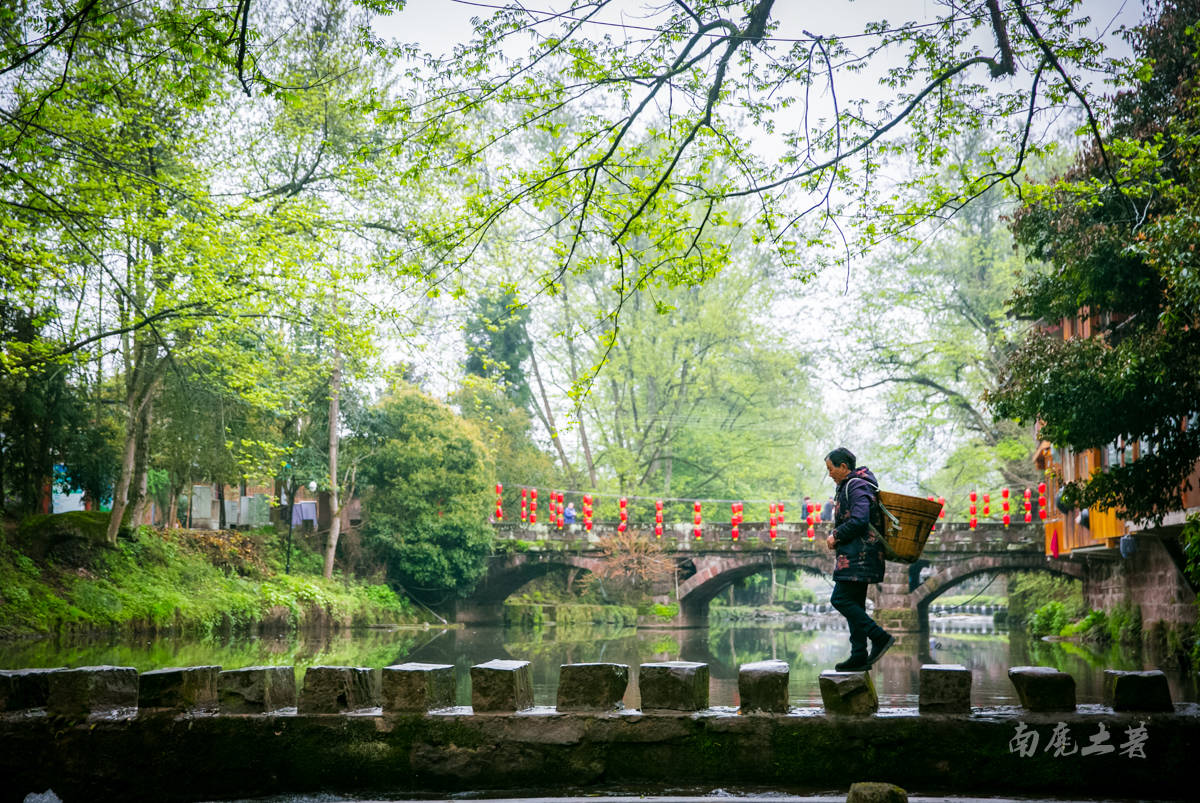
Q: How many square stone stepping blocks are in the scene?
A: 14